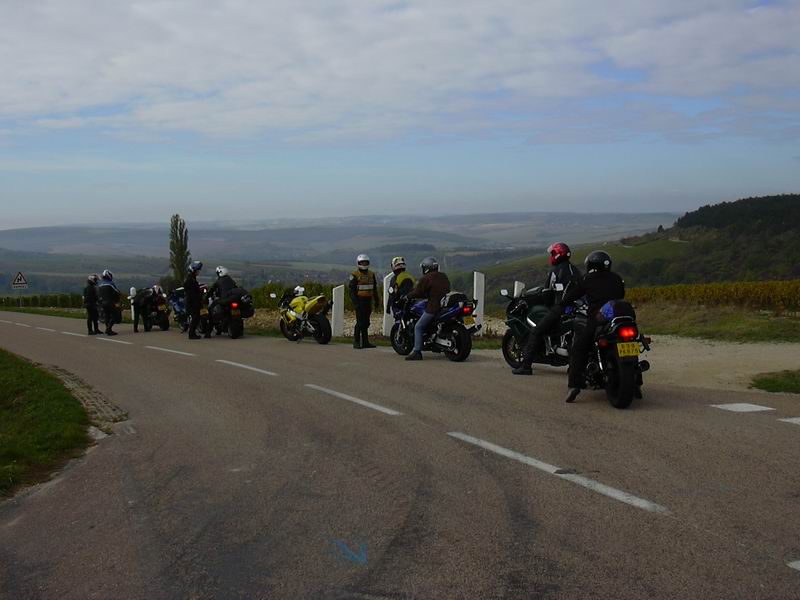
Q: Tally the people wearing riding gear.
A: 10